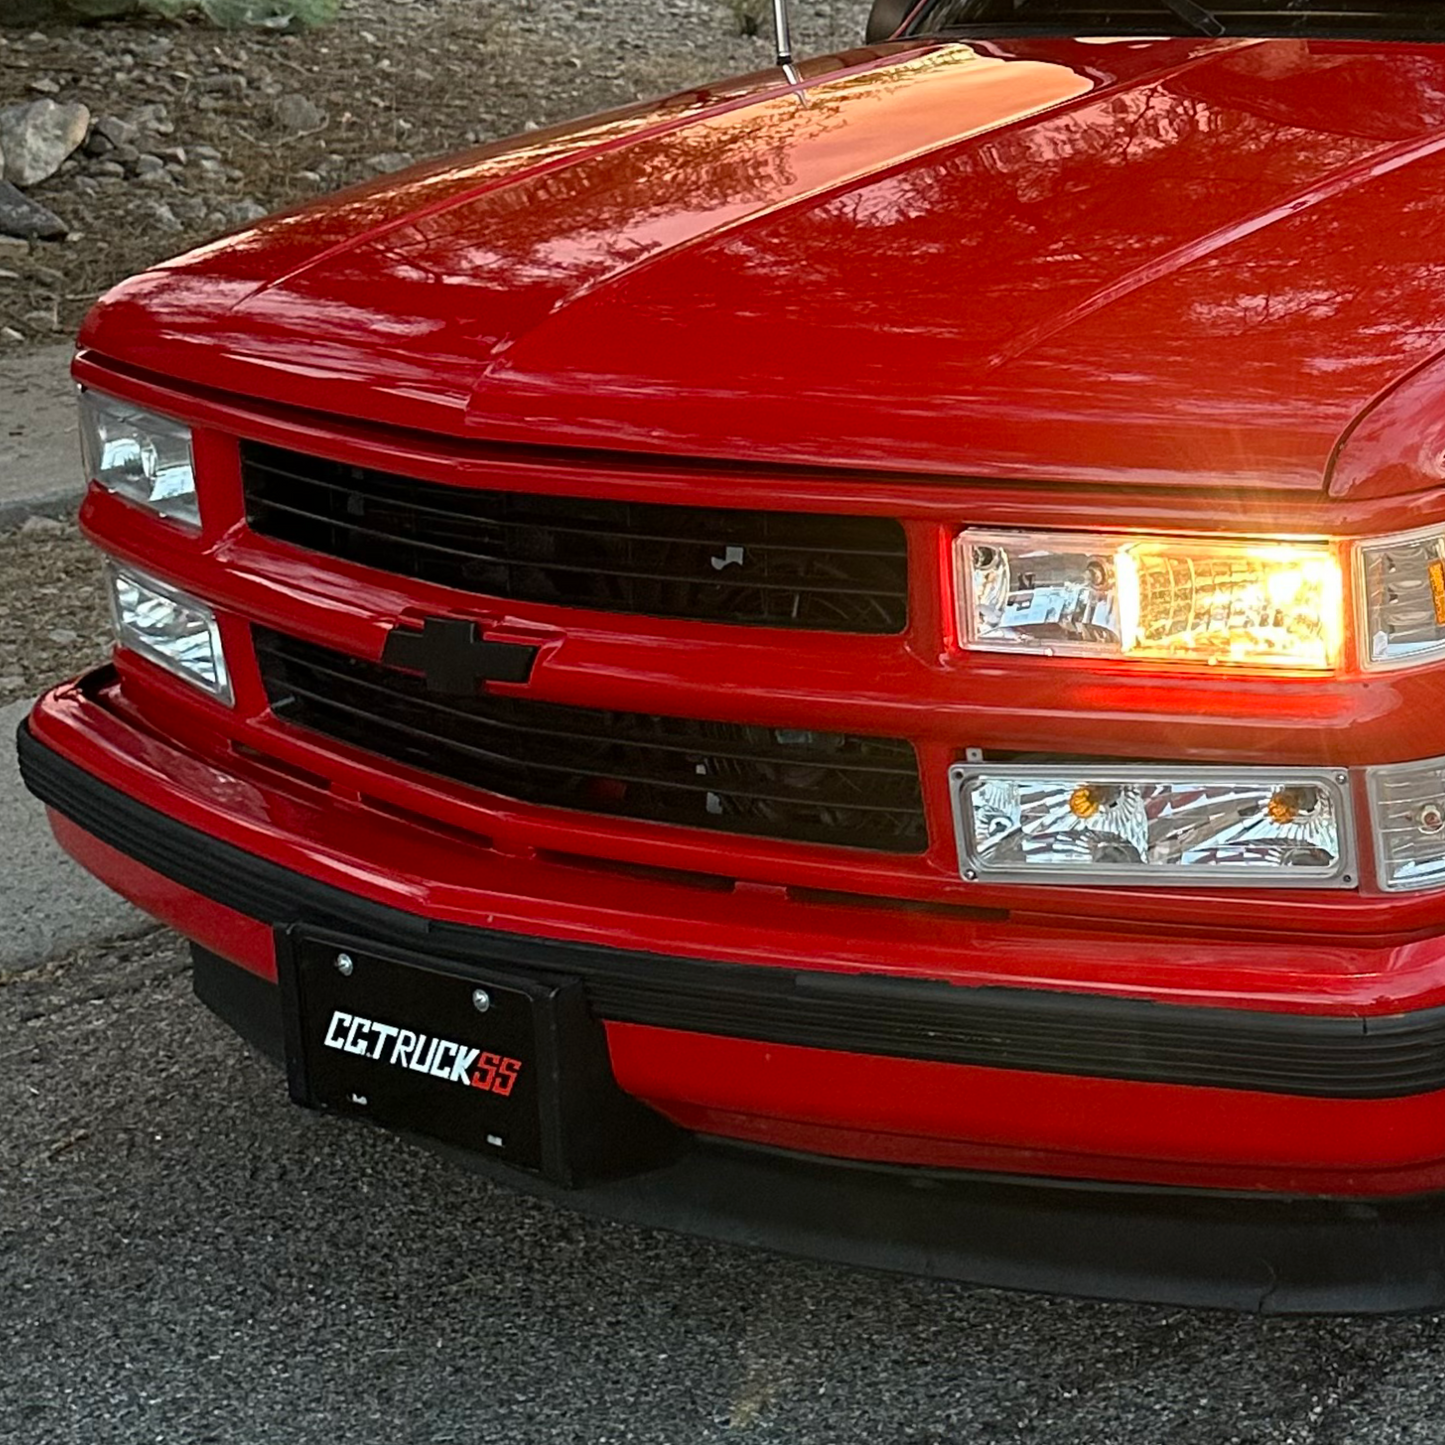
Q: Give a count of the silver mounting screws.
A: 2